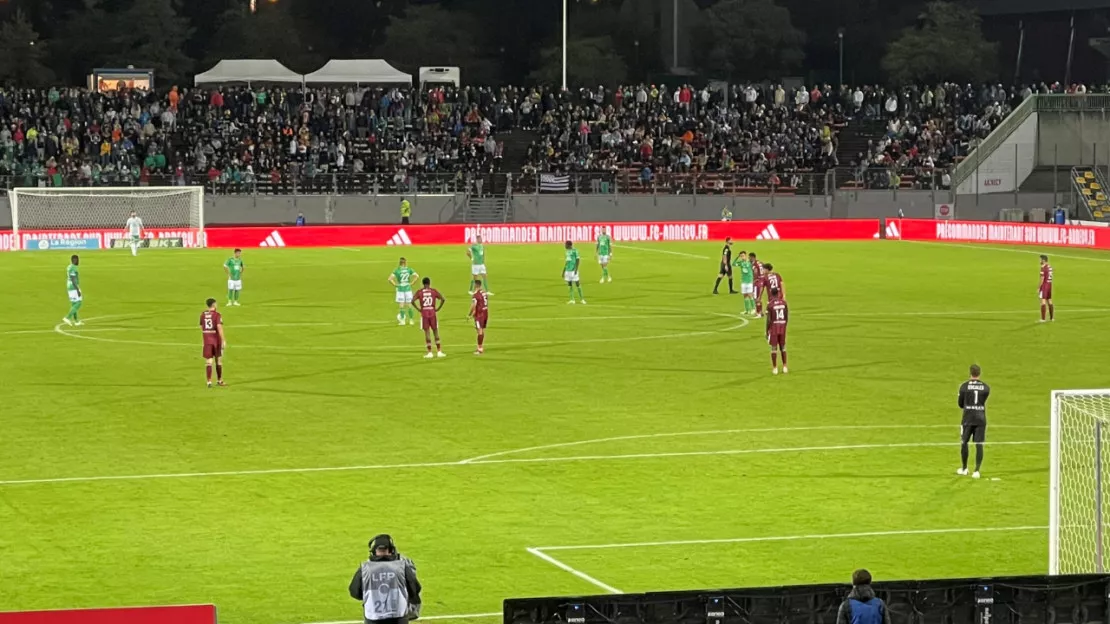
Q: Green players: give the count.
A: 7